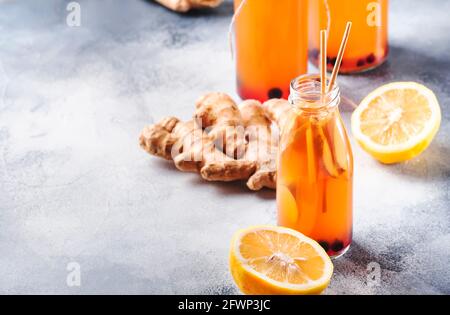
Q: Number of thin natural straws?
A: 2